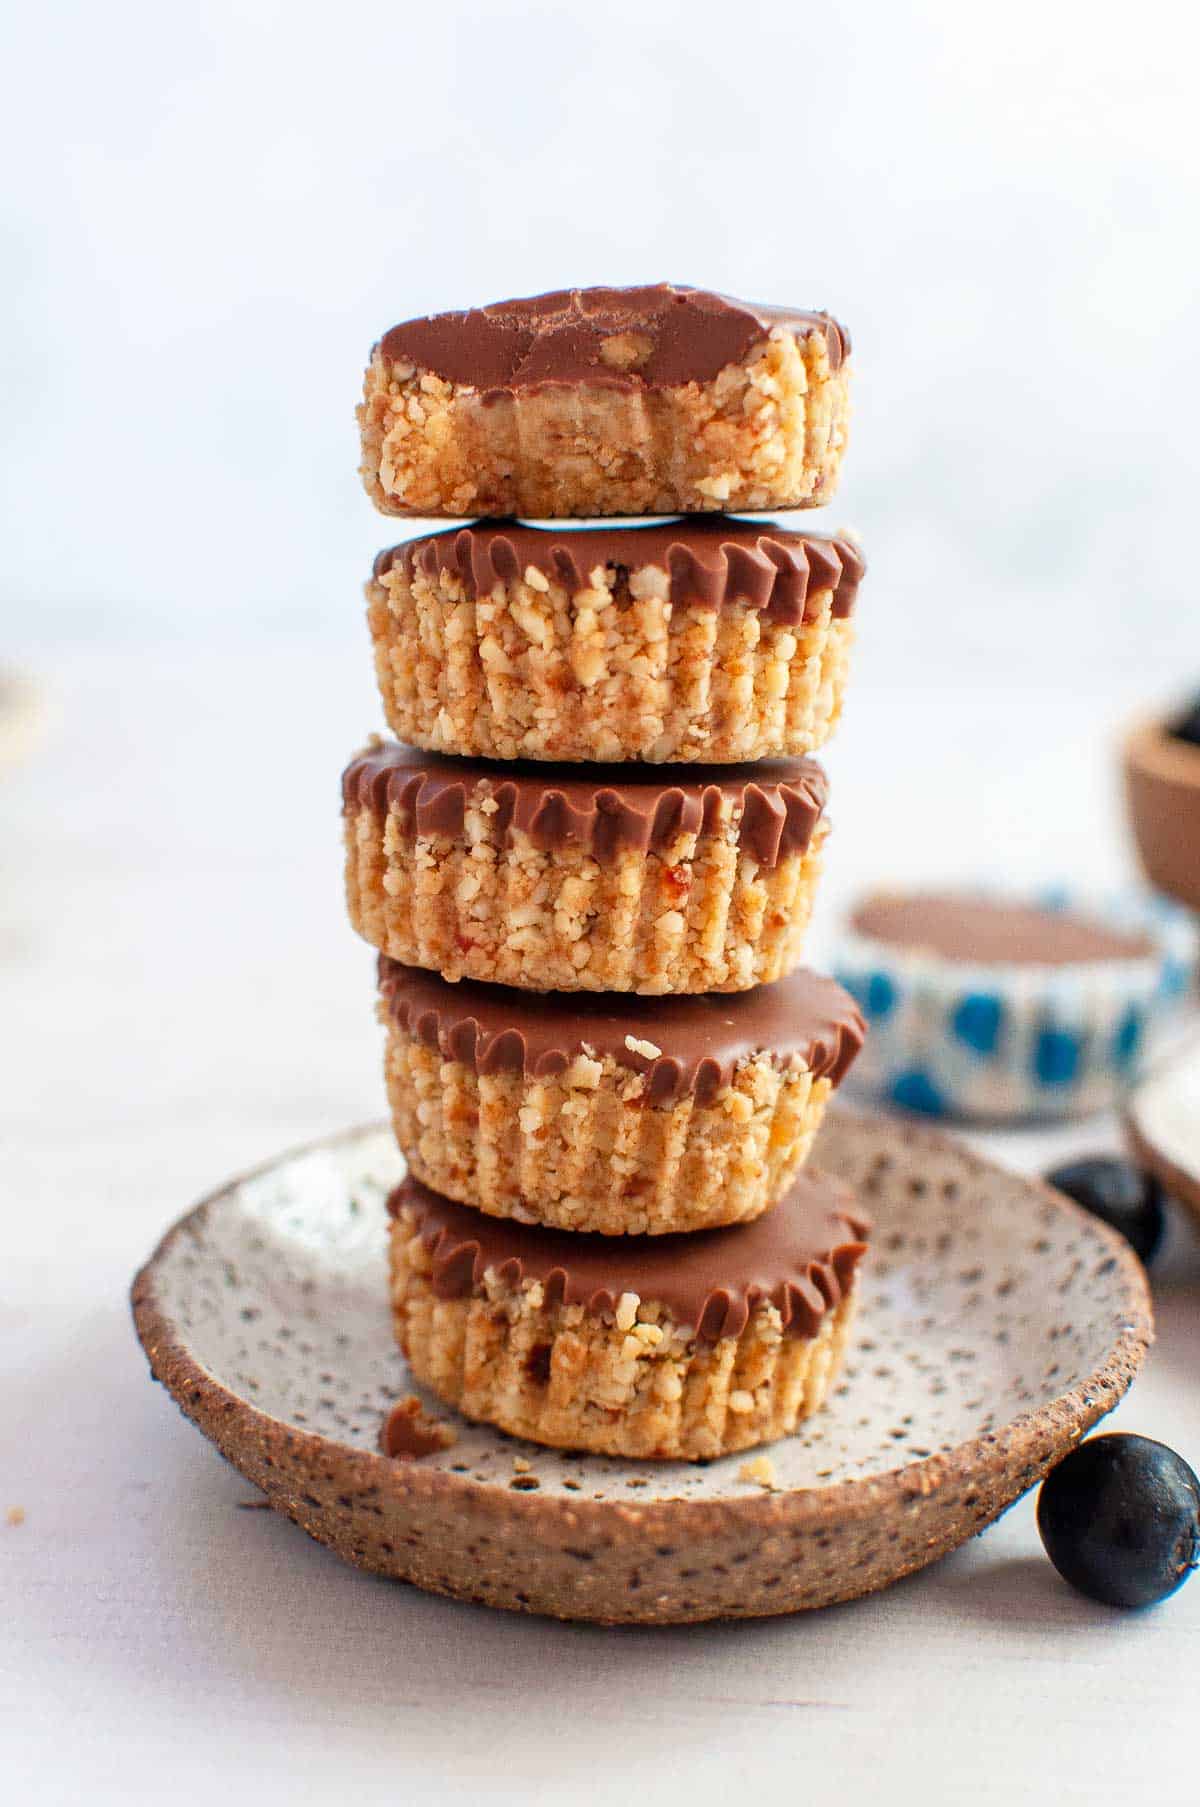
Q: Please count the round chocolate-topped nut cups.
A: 6